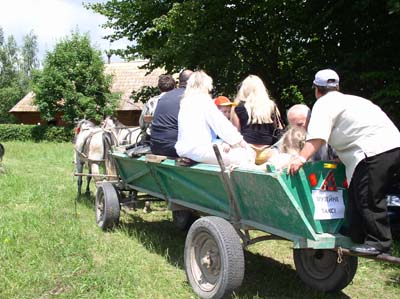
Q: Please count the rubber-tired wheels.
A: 4